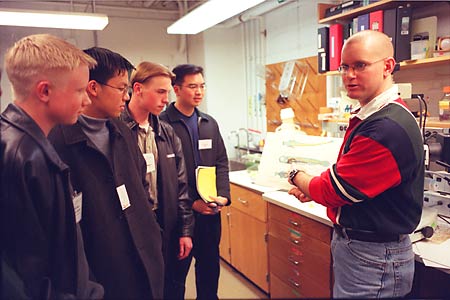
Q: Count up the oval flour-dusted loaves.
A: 0